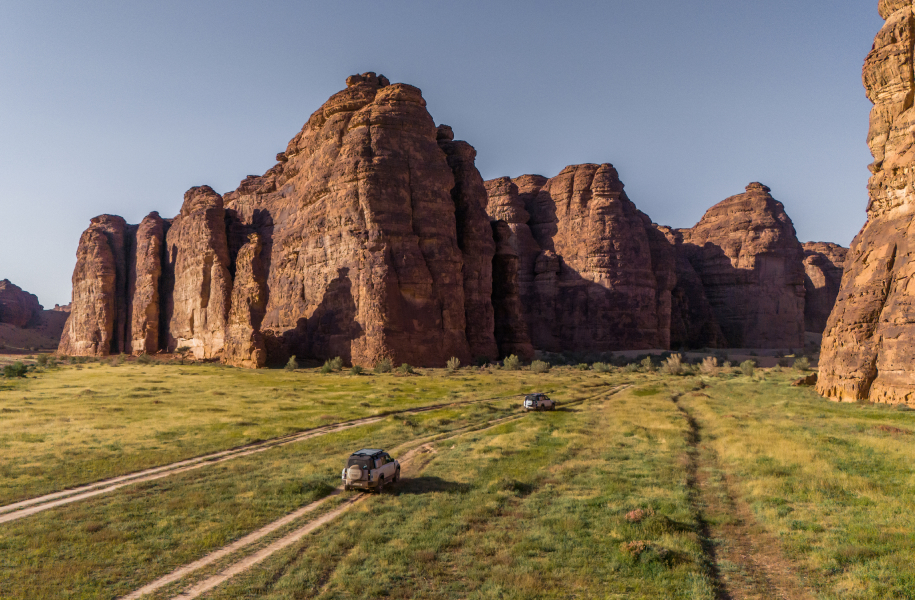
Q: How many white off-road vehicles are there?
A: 2